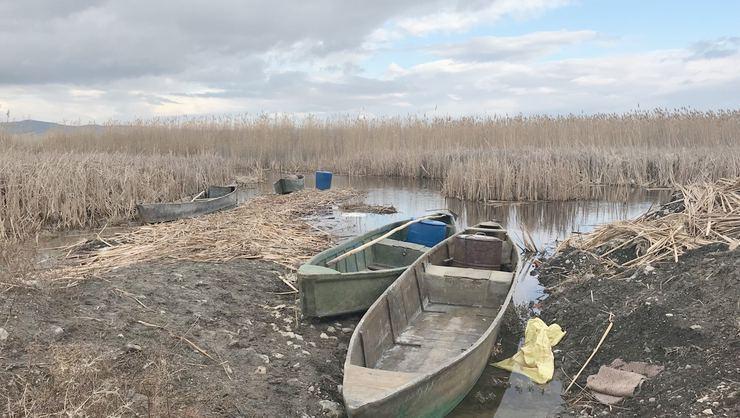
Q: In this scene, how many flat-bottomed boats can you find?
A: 4